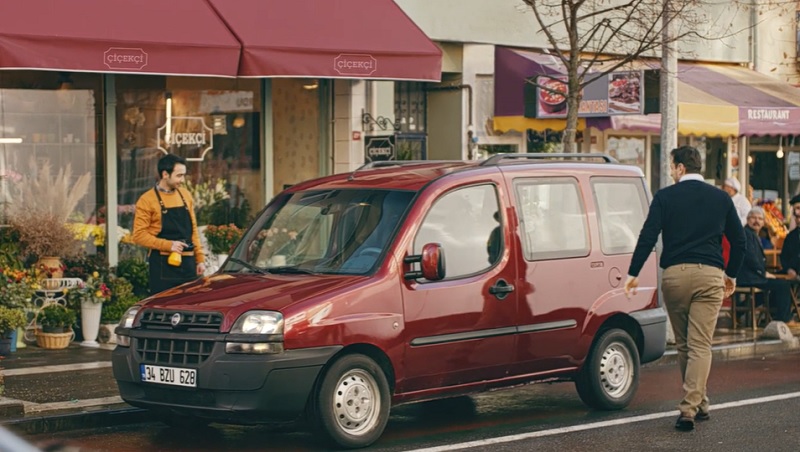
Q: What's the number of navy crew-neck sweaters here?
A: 1